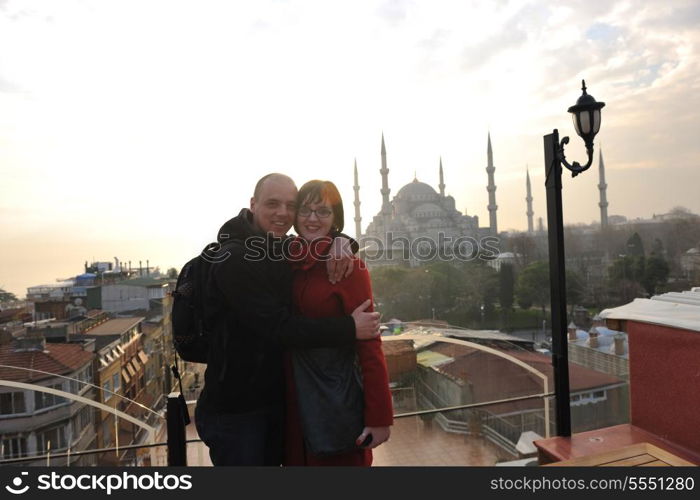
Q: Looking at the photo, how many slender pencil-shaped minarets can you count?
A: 6